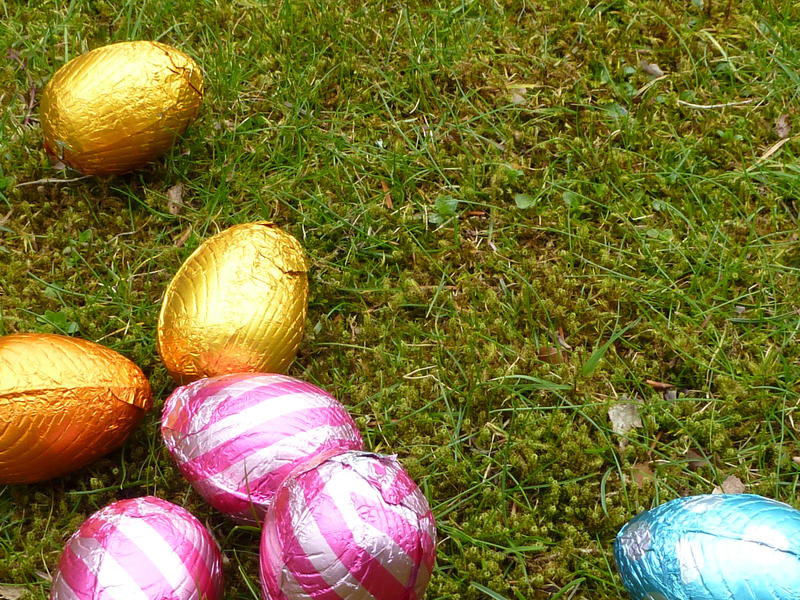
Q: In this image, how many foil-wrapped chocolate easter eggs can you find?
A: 7